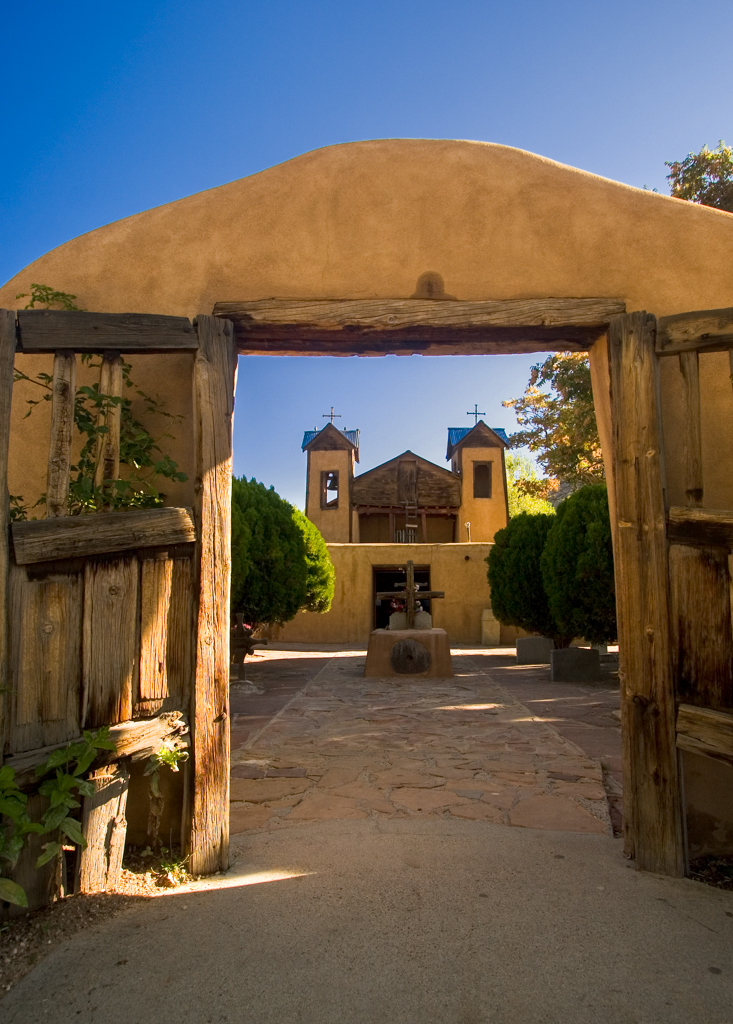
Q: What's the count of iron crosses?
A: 2